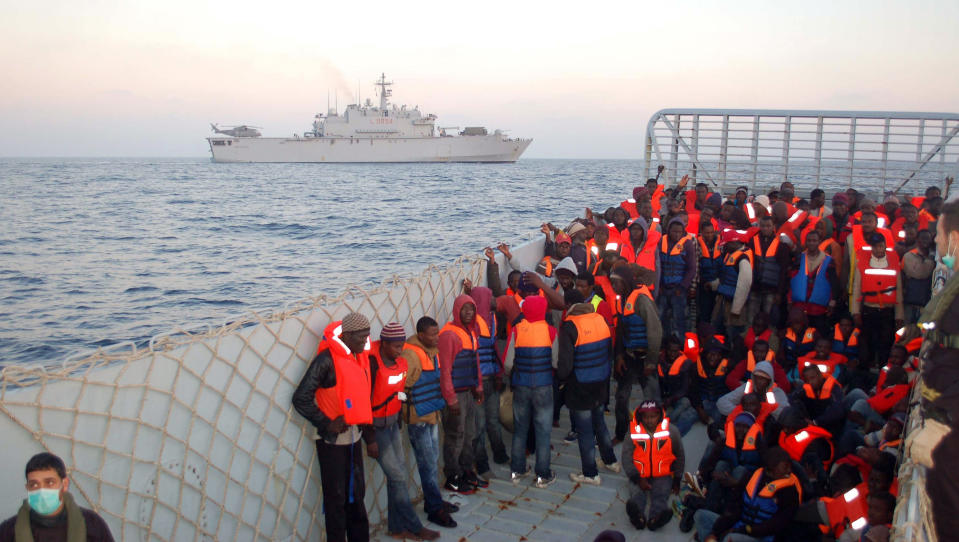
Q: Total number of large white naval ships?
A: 1